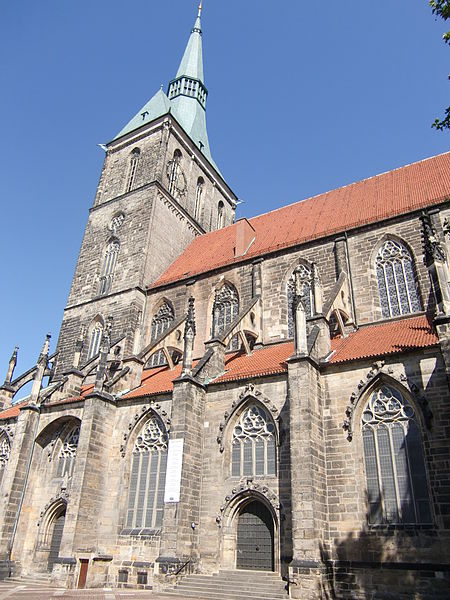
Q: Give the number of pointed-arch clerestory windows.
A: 4